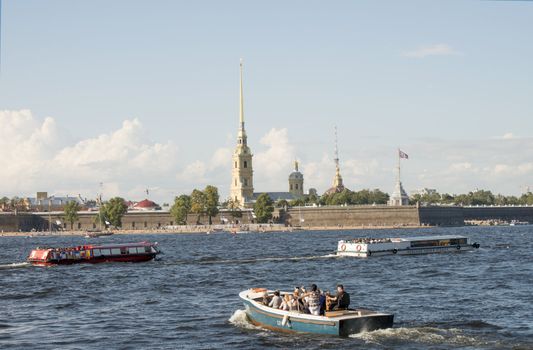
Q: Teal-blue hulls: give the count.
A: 1